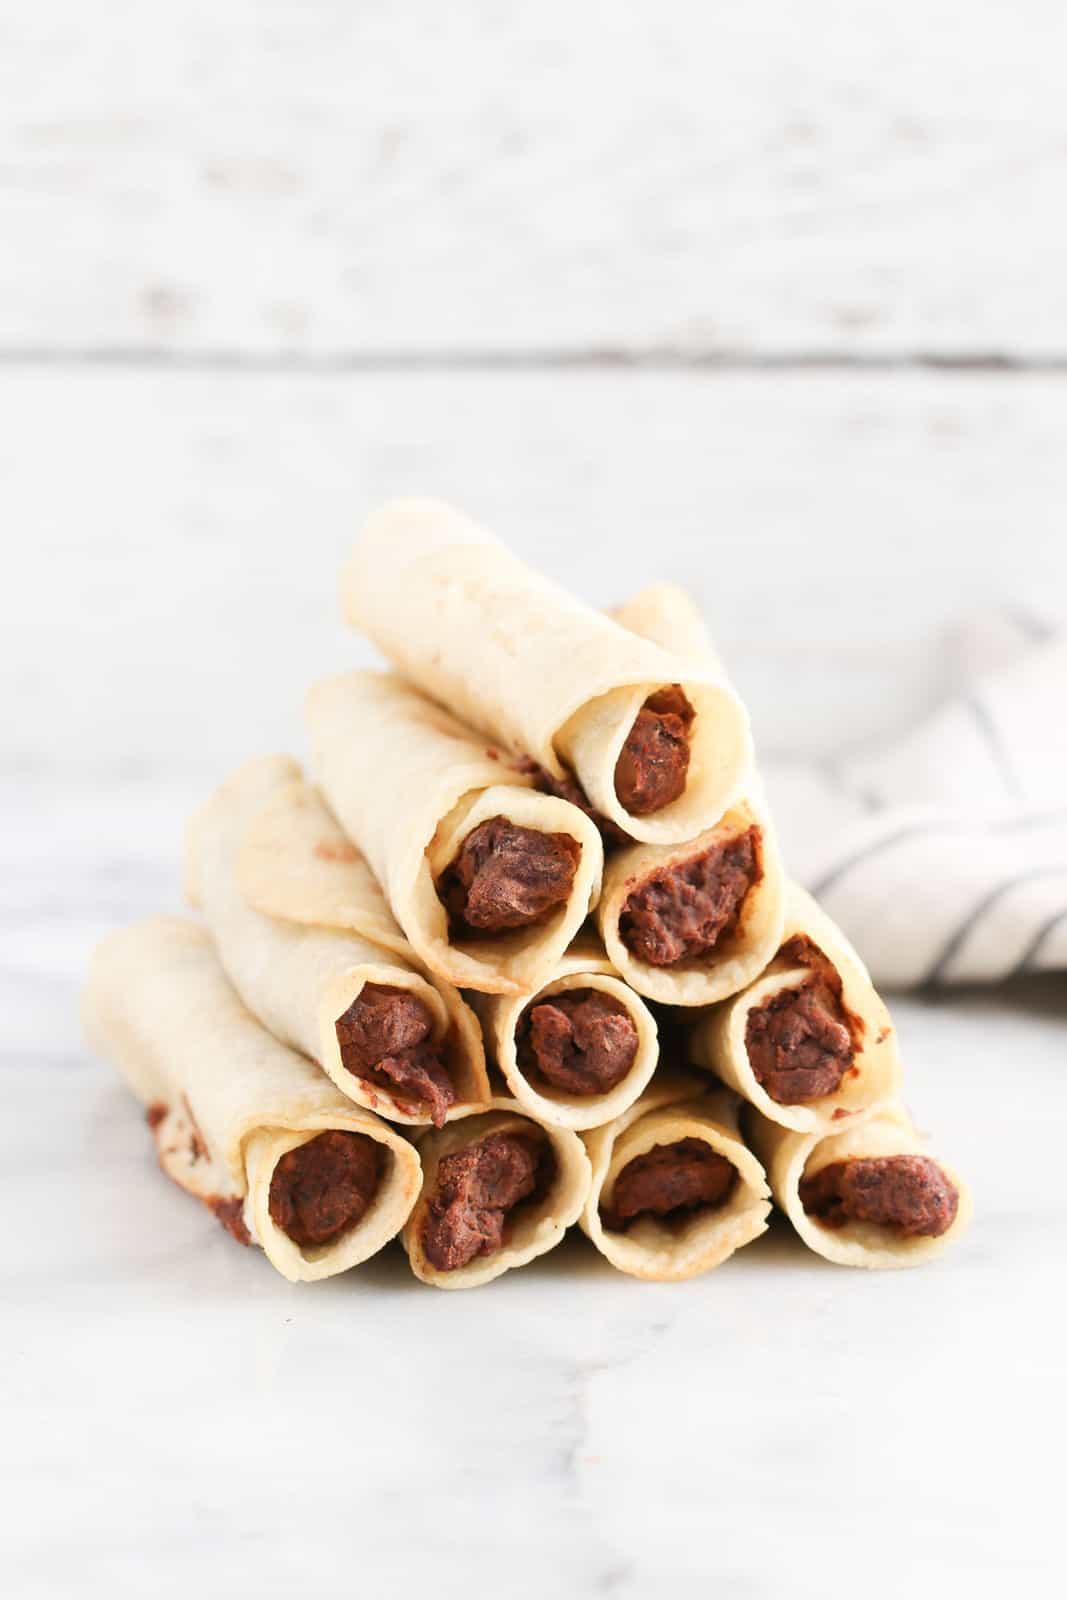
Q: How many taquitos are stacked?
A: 10